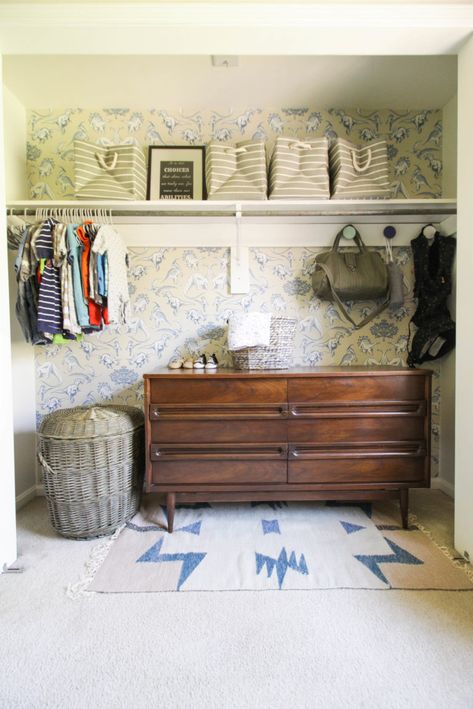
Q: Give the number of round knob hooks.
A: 3